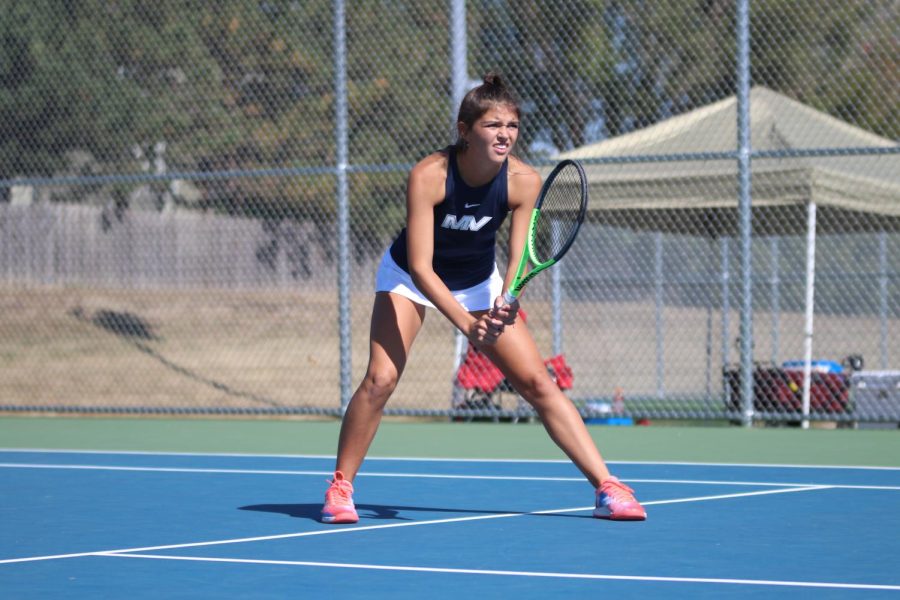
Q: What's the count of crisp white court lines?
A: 4